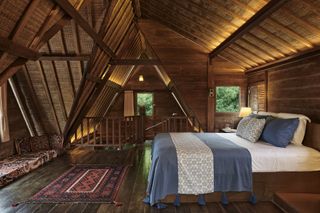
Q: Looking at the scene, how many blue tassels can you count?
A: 6